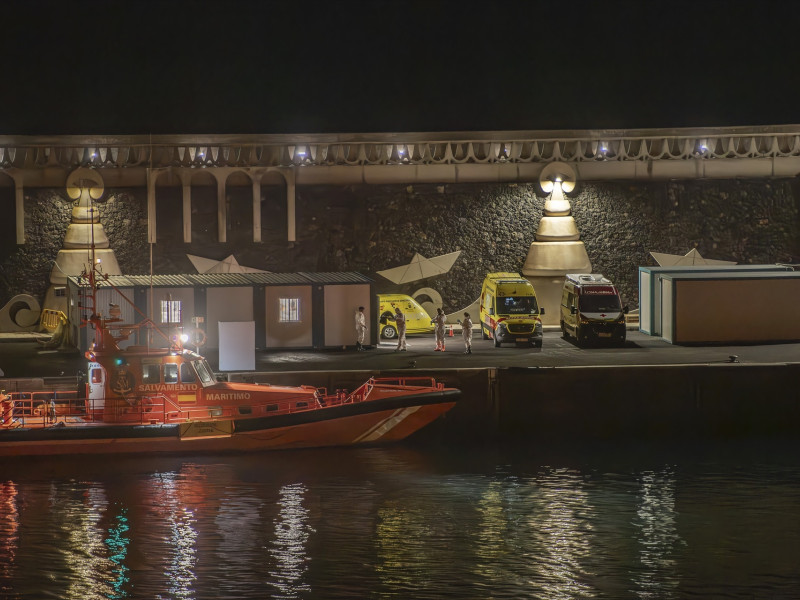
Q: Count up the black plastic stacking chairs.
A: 0